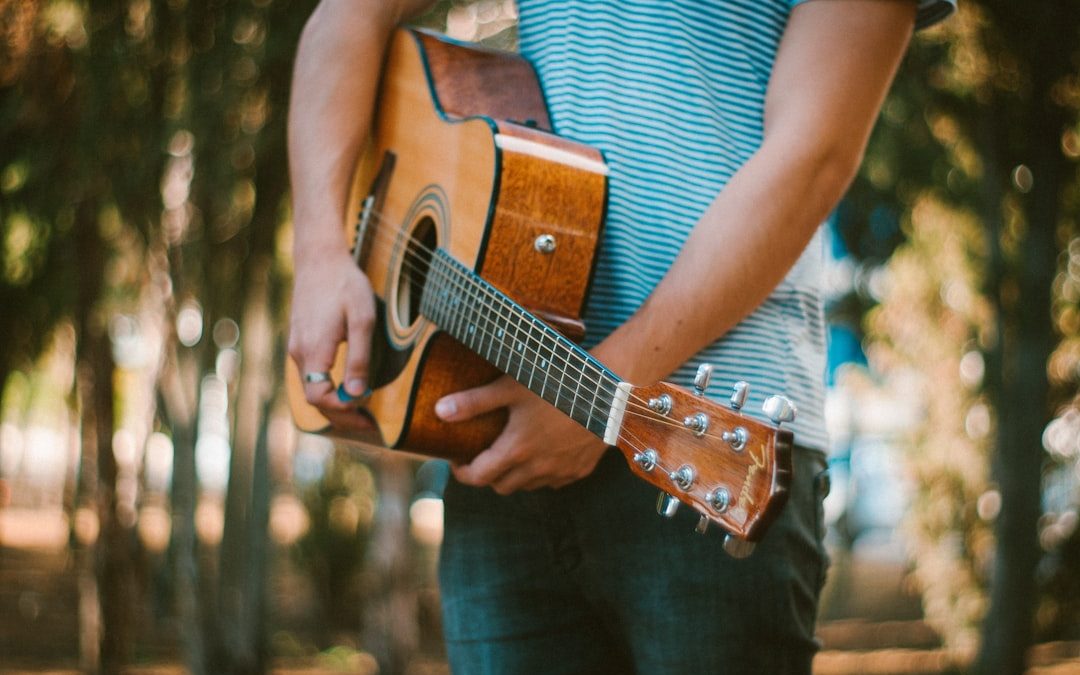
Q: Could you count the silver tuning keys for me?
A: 6